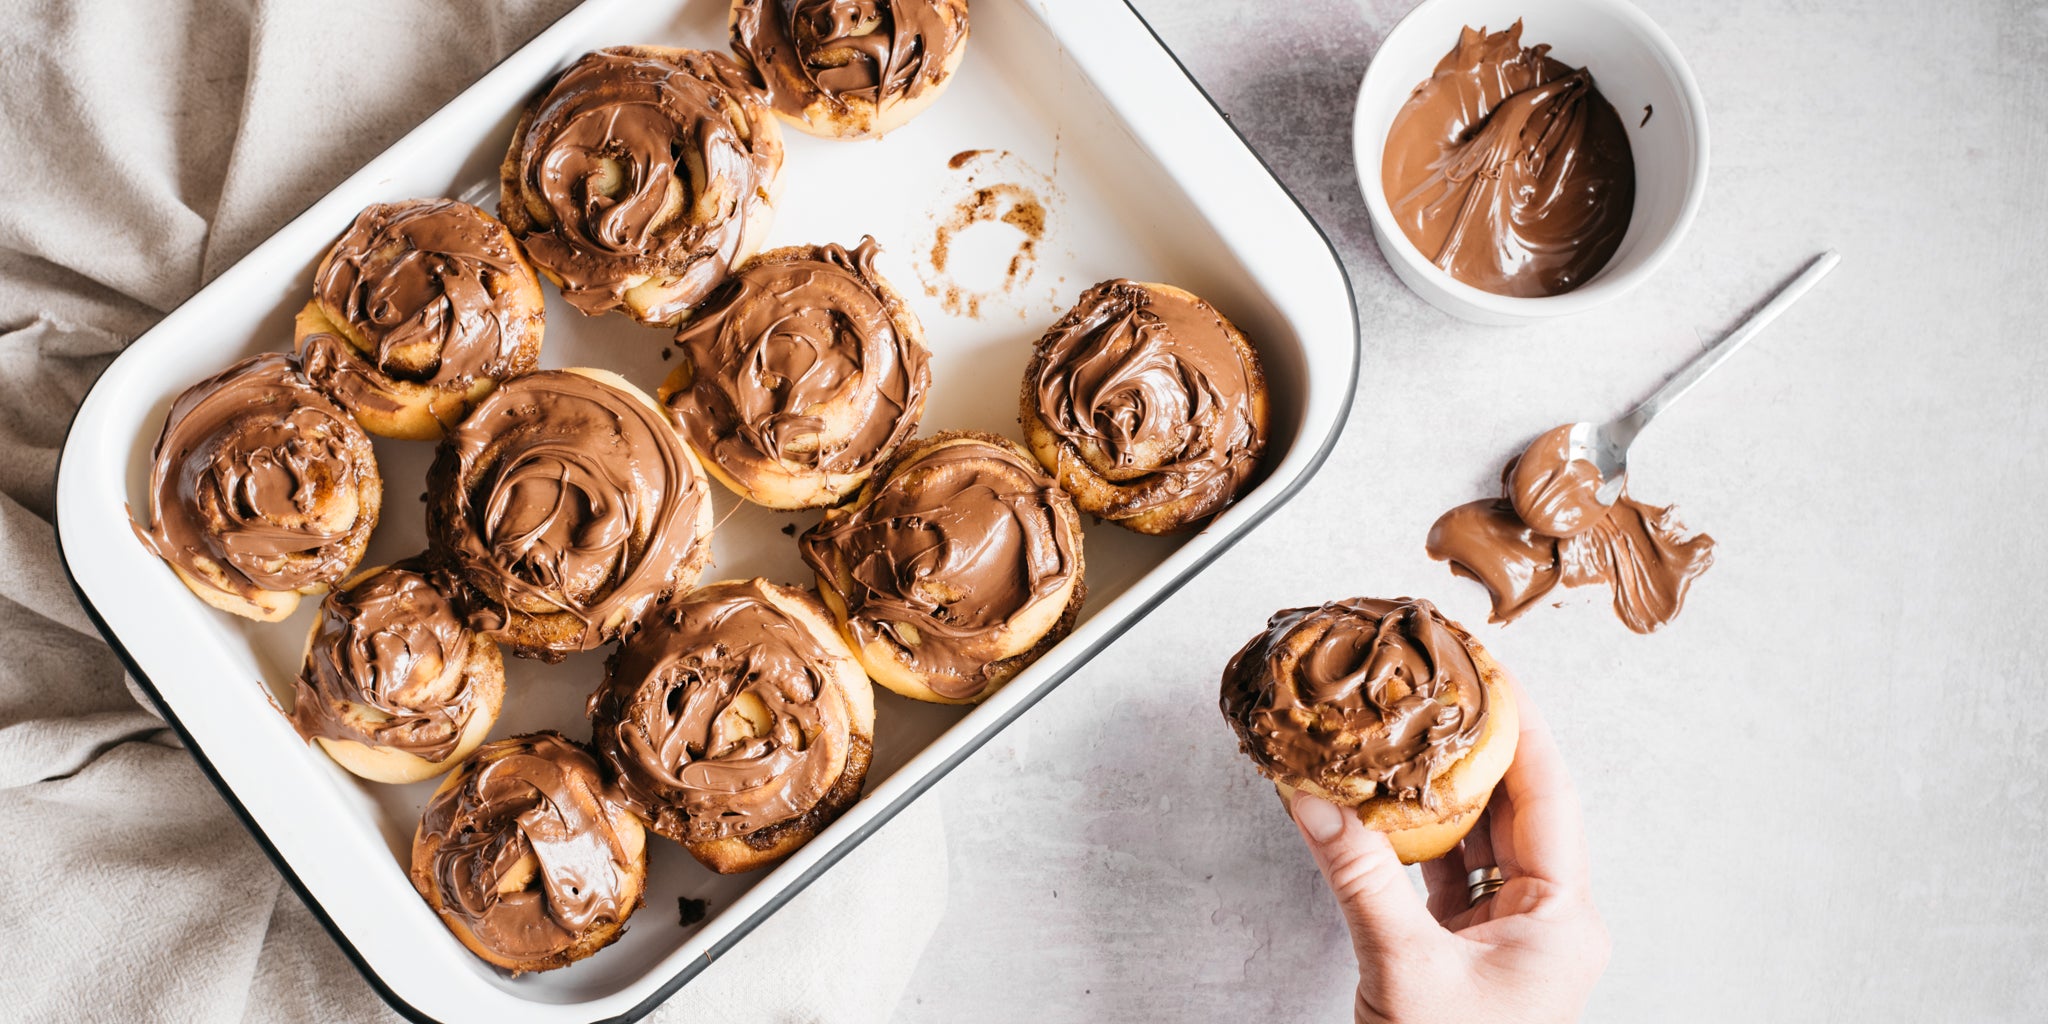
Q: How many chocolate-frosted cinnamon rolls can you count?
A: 12